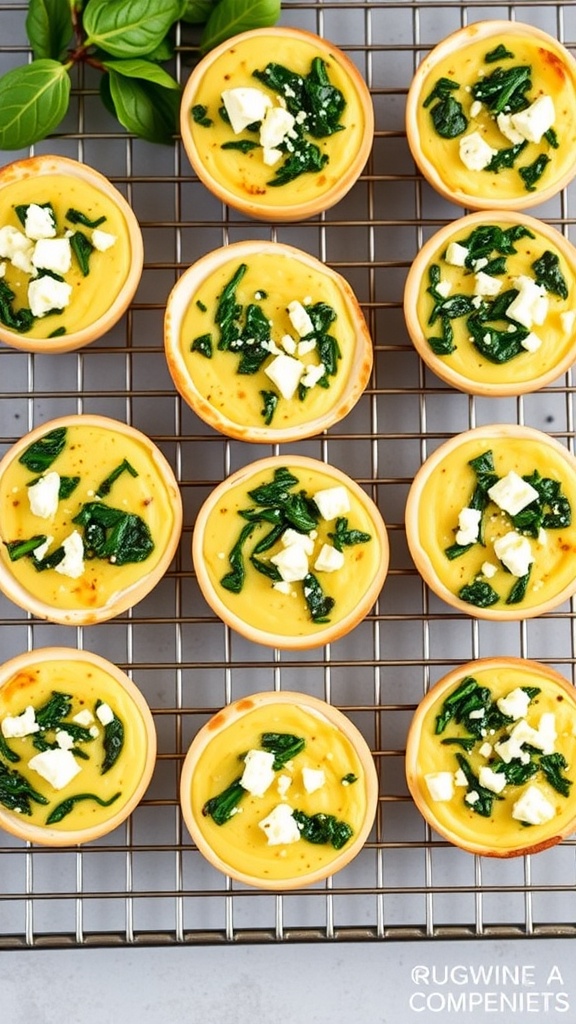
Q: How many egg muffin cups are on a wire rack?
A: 11